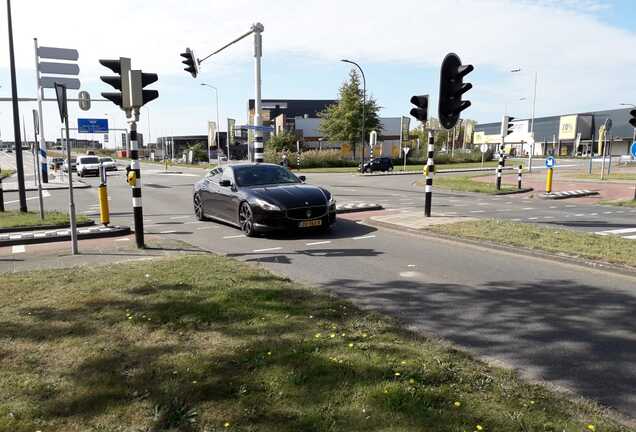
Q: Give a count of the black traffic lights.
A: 7